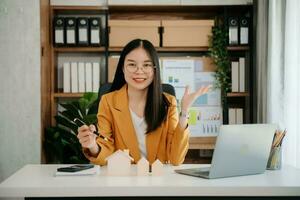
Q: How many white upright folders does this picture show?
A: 9